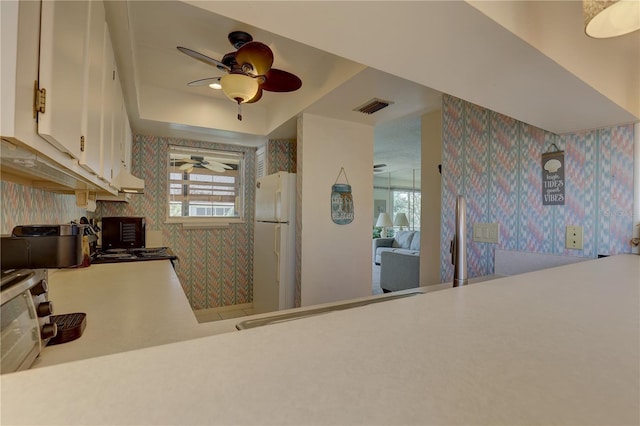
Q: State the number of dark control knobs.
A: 3